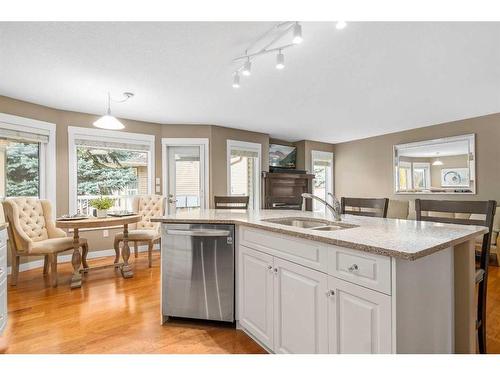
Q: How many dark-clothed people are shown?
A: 0